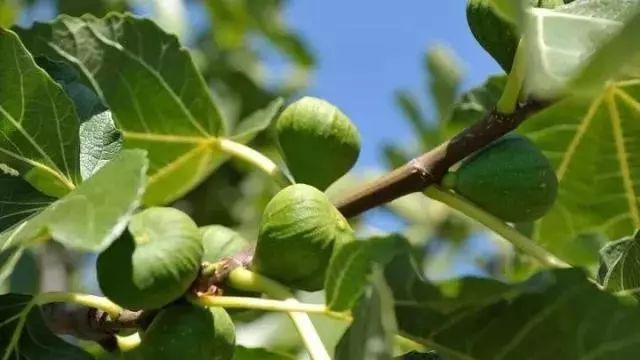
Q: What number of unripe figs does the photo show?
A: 7